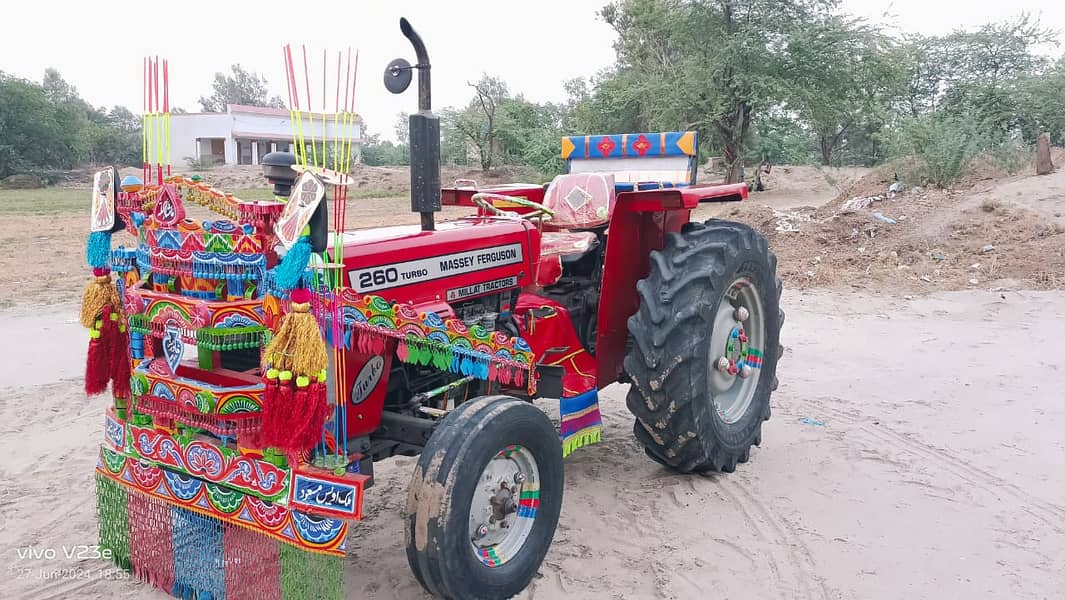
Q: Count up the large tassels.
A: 2